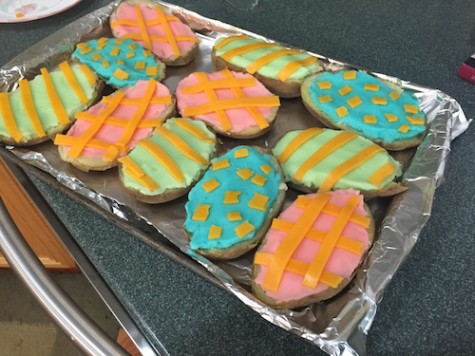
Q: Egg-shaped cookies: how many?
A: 11